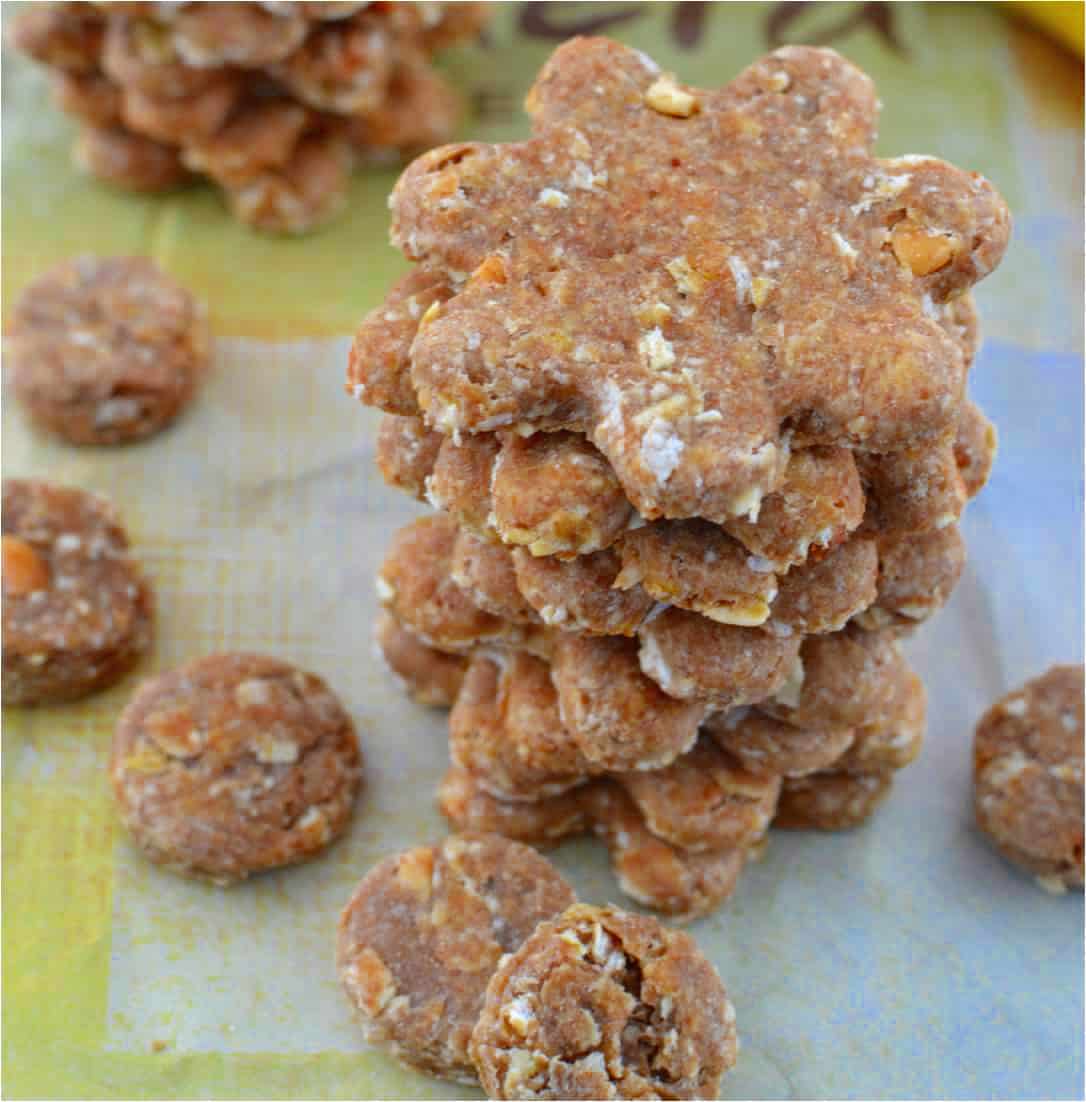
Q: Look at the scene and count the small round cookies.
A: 6